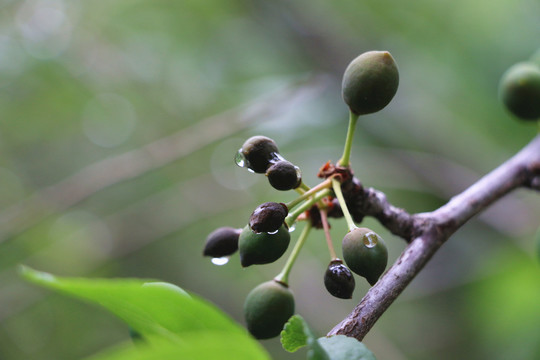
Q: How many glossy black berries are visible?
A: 5